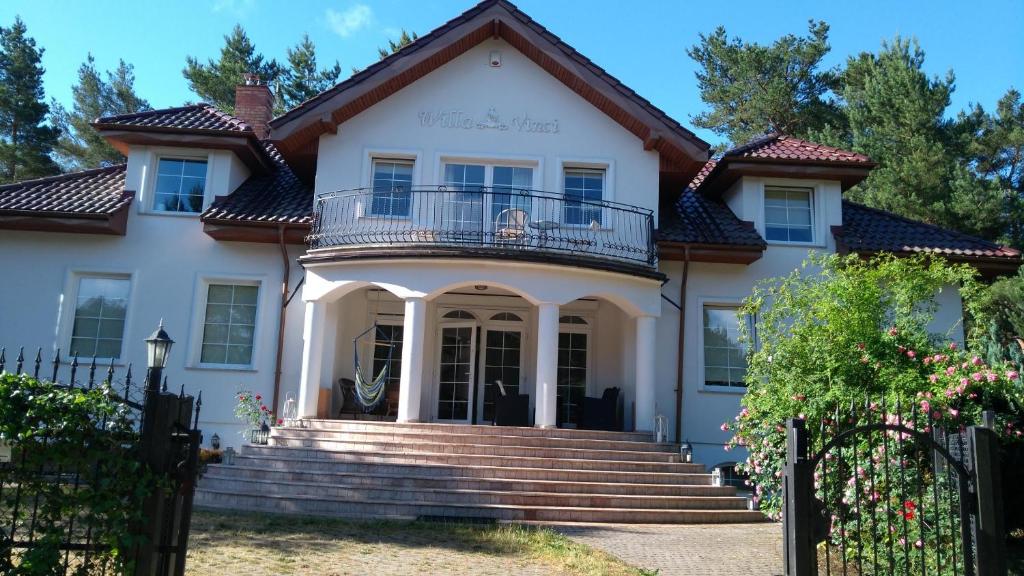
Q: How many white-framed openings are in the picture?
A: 11